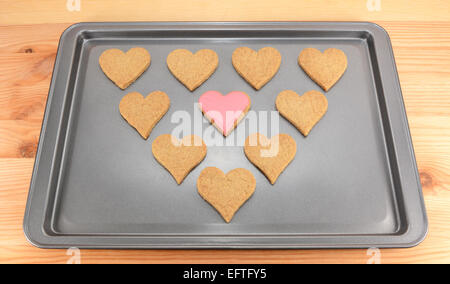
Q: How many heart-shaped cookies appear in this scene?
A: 10